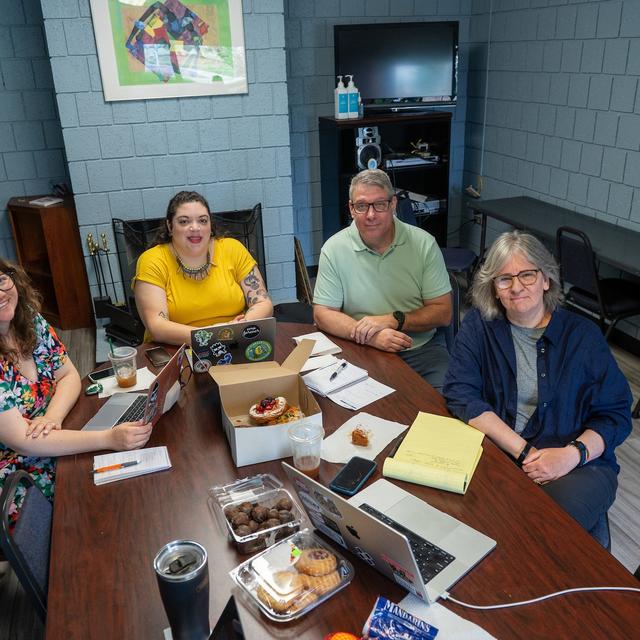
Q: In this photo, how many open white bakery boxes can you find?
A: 1